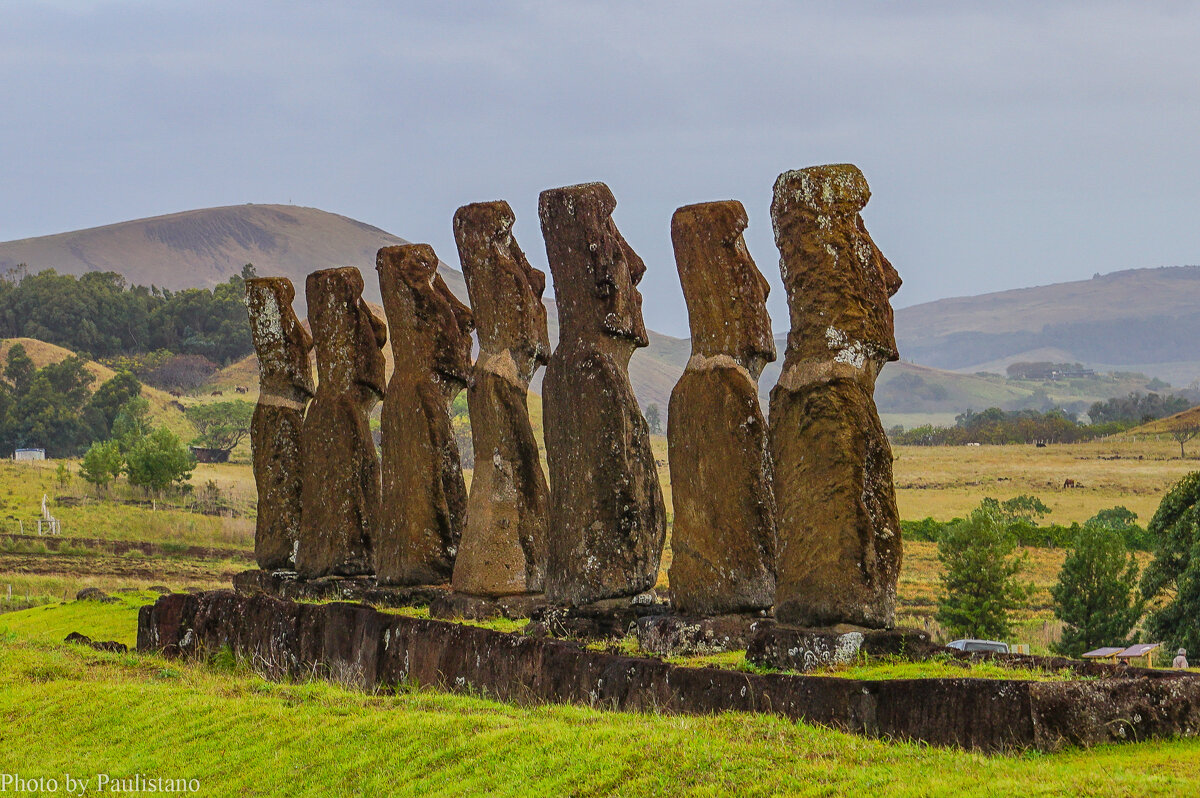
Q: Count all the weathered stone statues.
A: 7